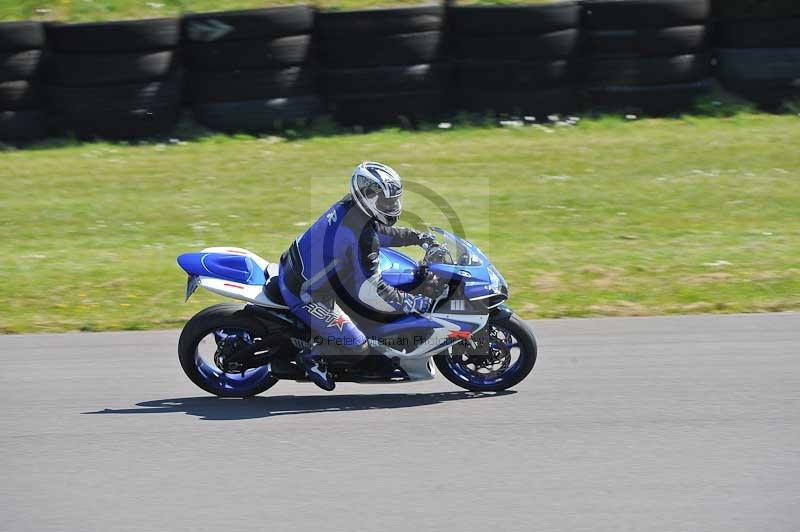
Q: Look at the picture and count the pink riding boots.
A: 0